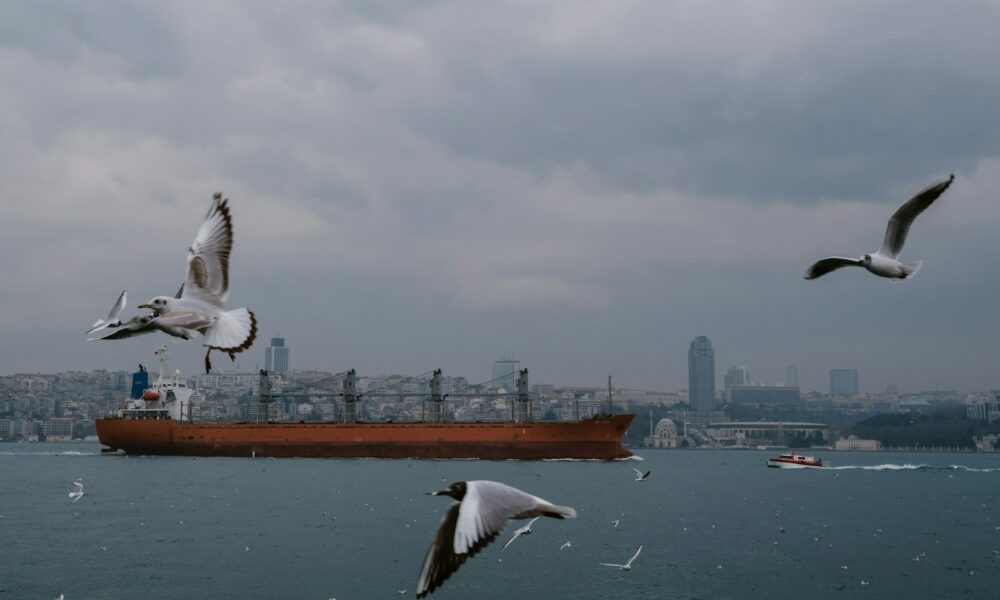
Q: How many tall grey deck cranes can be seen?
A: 4